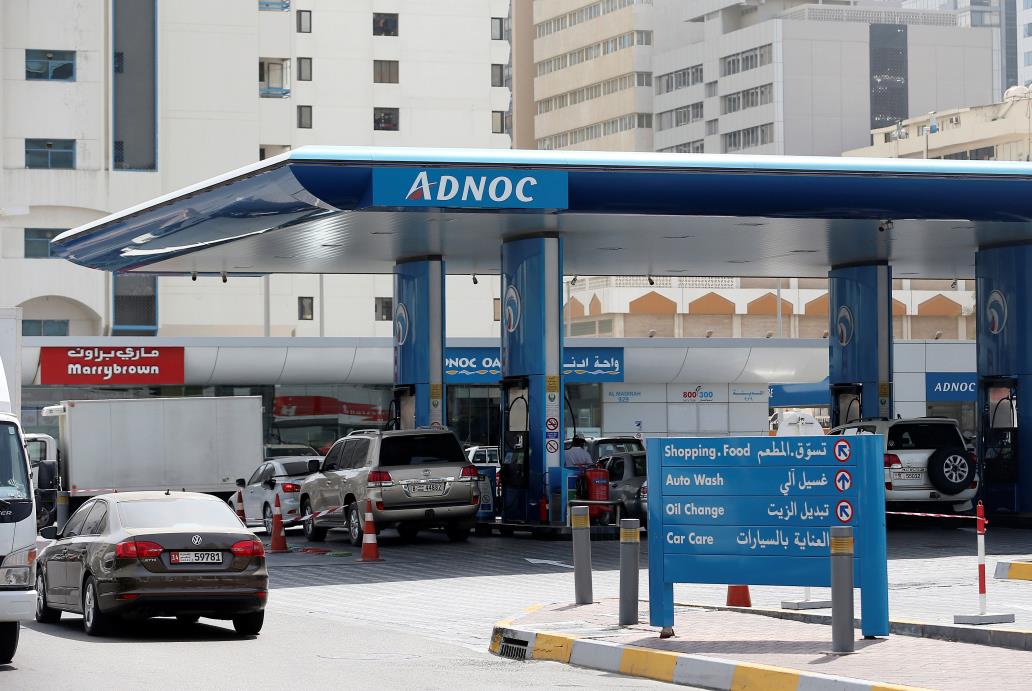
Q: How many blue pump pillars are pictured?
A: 4